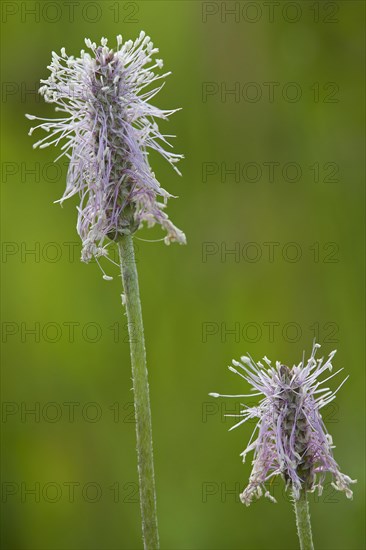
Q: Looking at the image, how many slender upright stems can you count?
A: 2